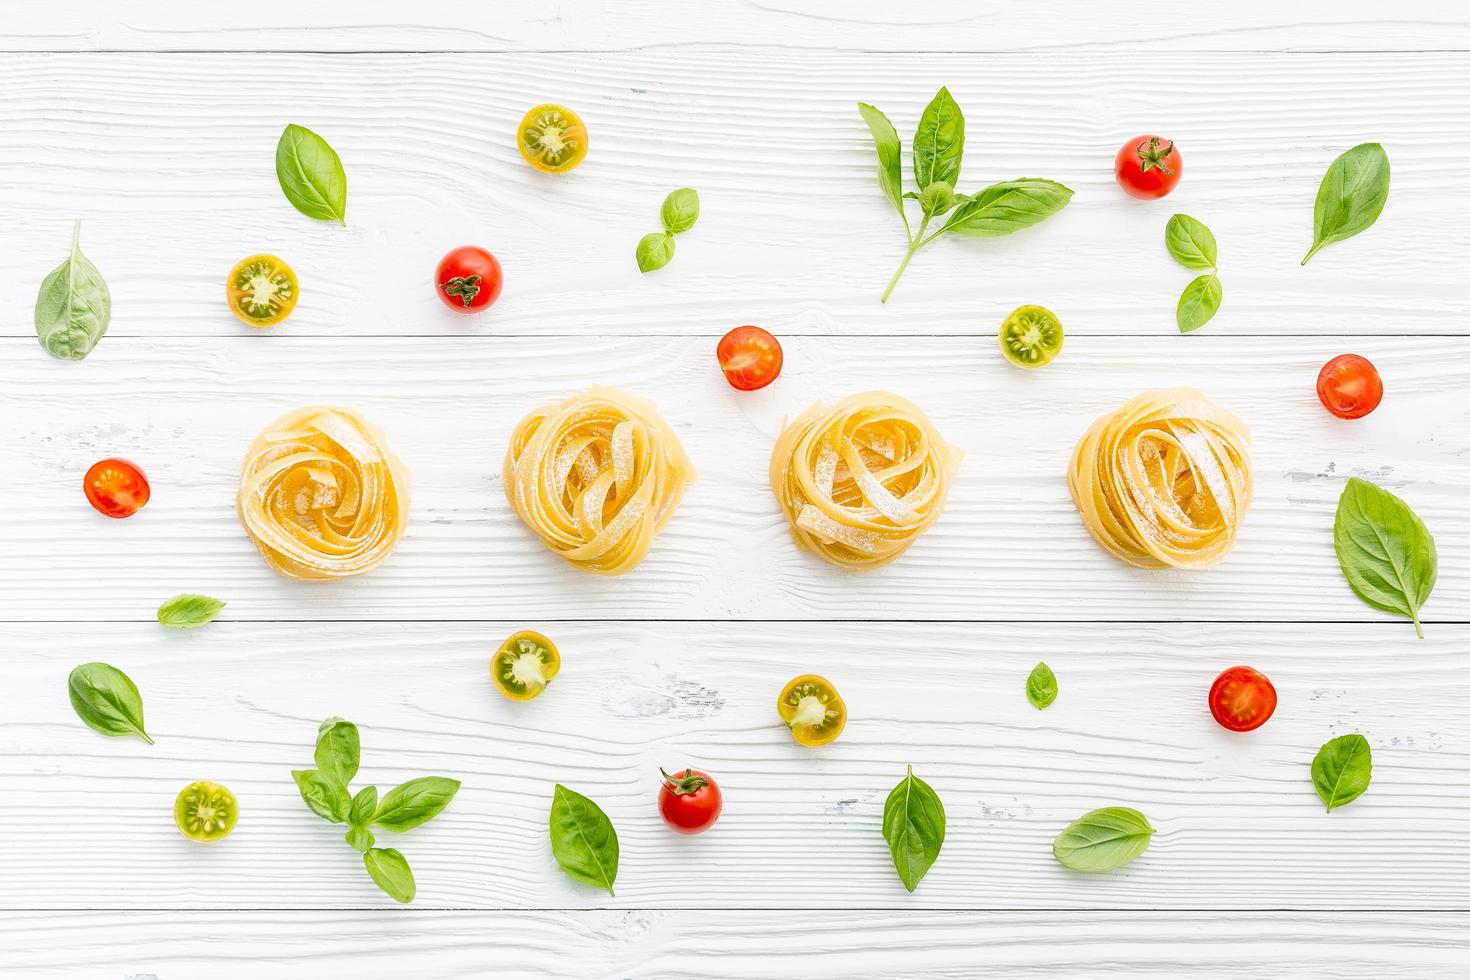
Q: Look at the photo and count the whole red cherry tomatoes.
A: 3